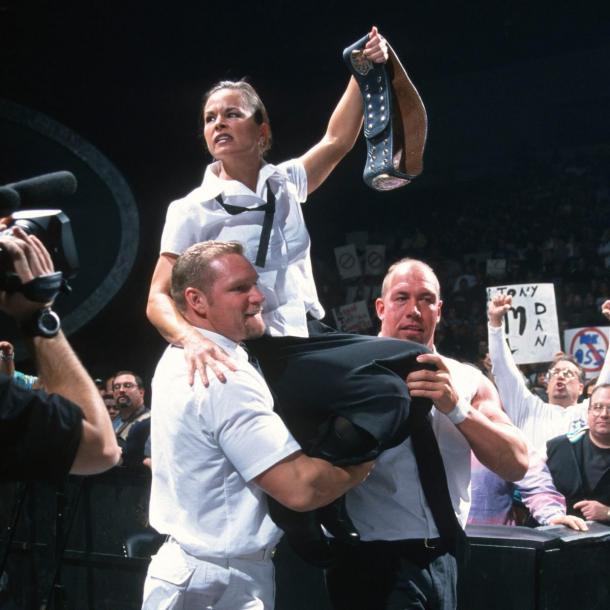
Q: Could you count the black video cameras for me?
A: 1